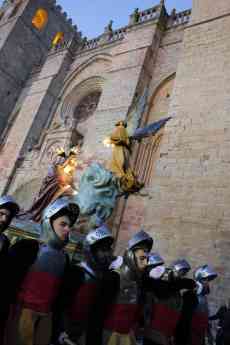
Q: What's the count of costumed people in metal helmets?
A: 7